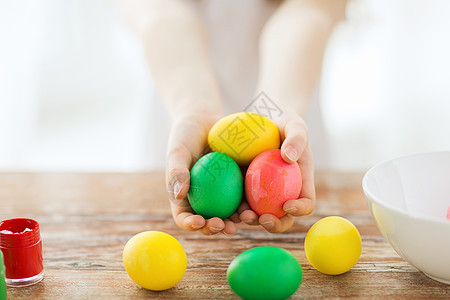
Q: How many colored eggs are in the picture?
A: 6